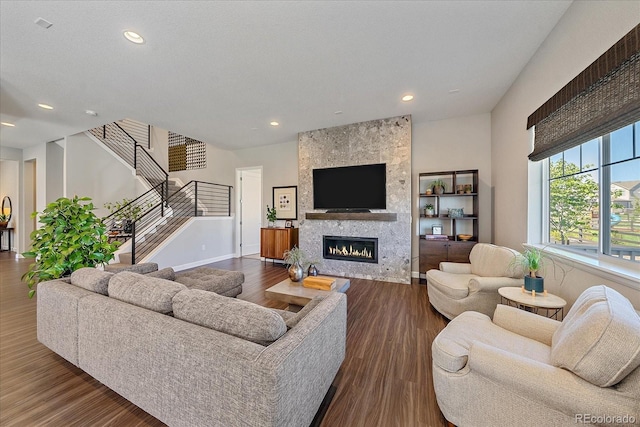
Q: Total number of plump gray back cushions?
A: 3